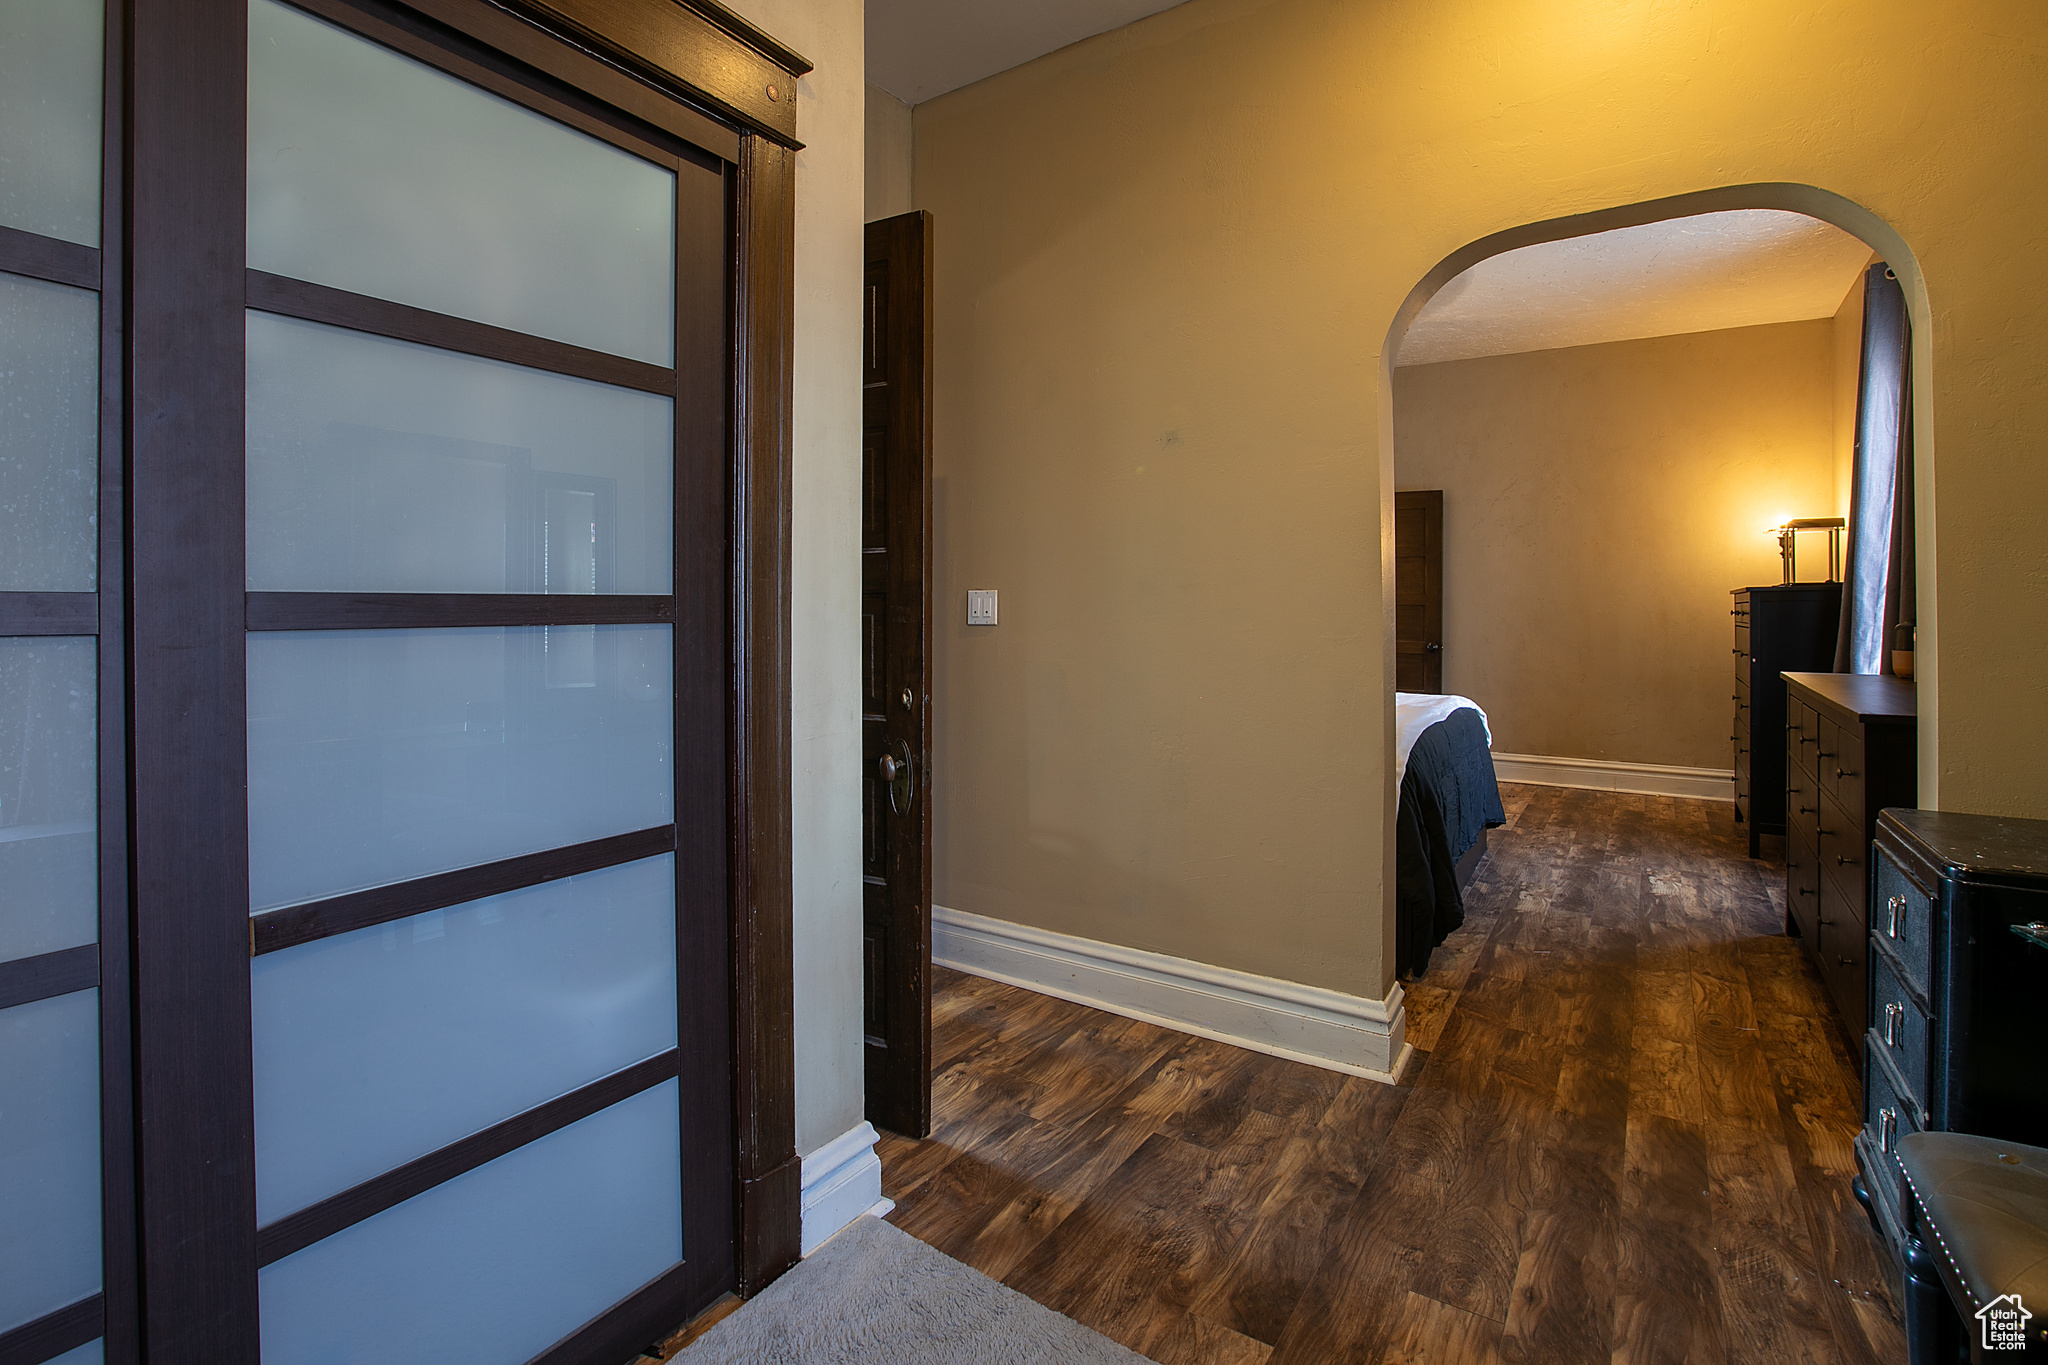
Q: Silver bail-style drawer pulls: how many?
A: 3